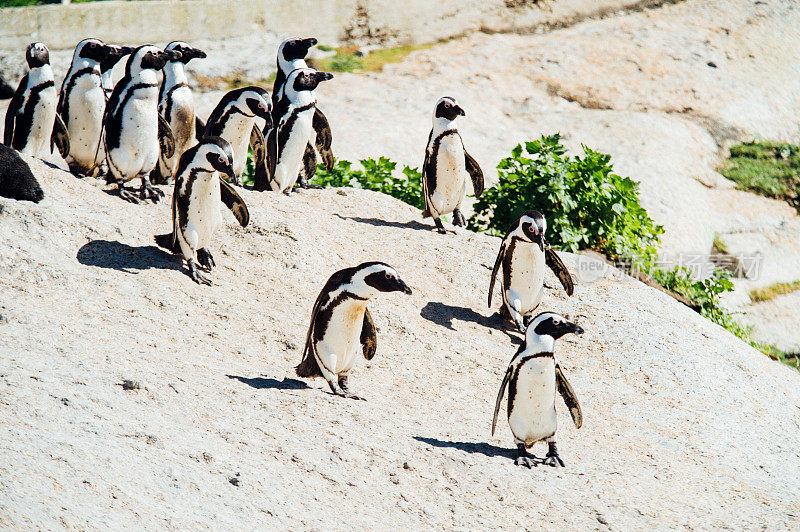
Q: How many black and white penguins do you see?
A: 13